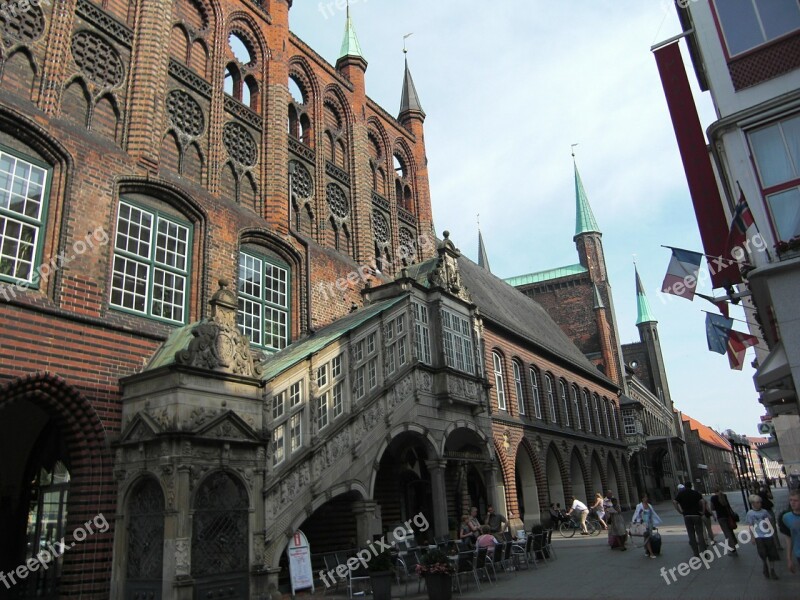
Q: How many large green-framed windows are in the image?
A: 3